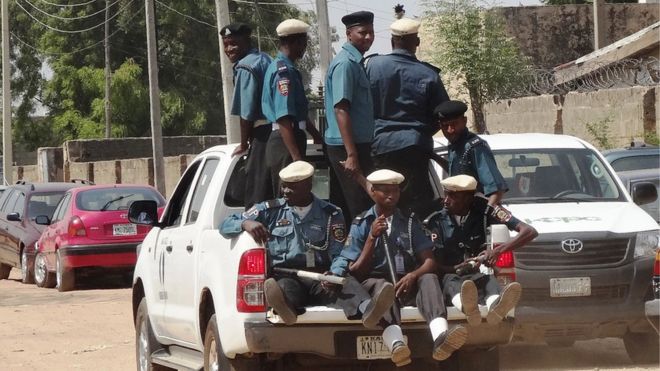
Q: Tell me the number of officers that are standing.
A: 4